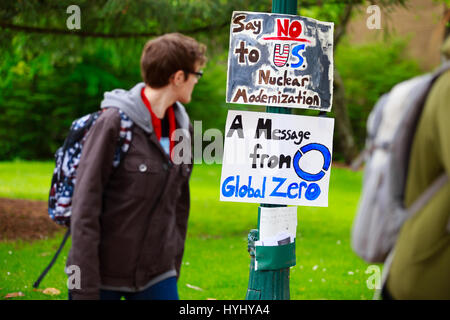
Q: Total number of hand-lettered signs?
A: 2